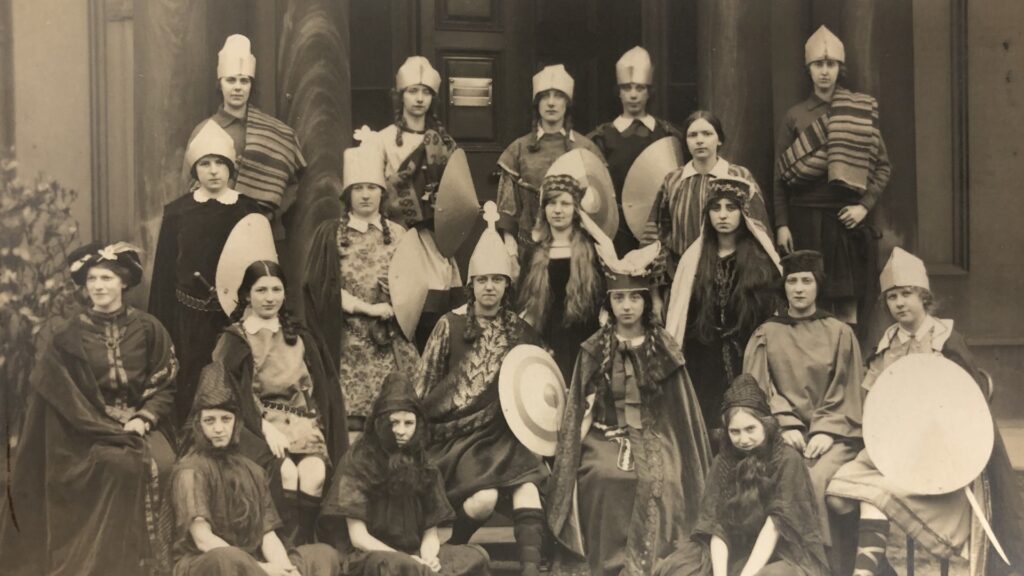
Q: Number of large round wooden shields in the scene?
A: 7